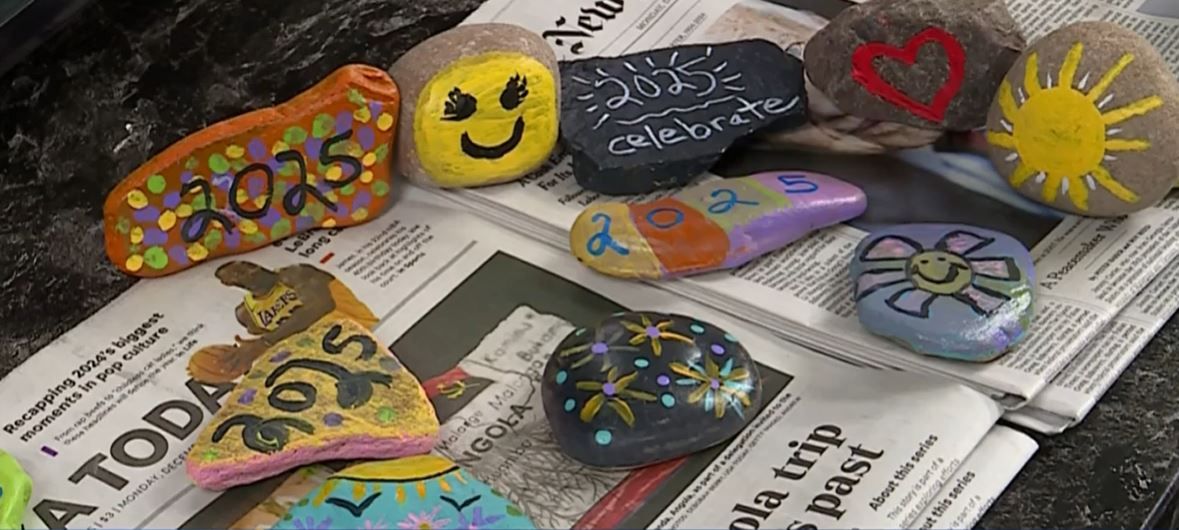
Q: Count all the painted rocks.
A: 11